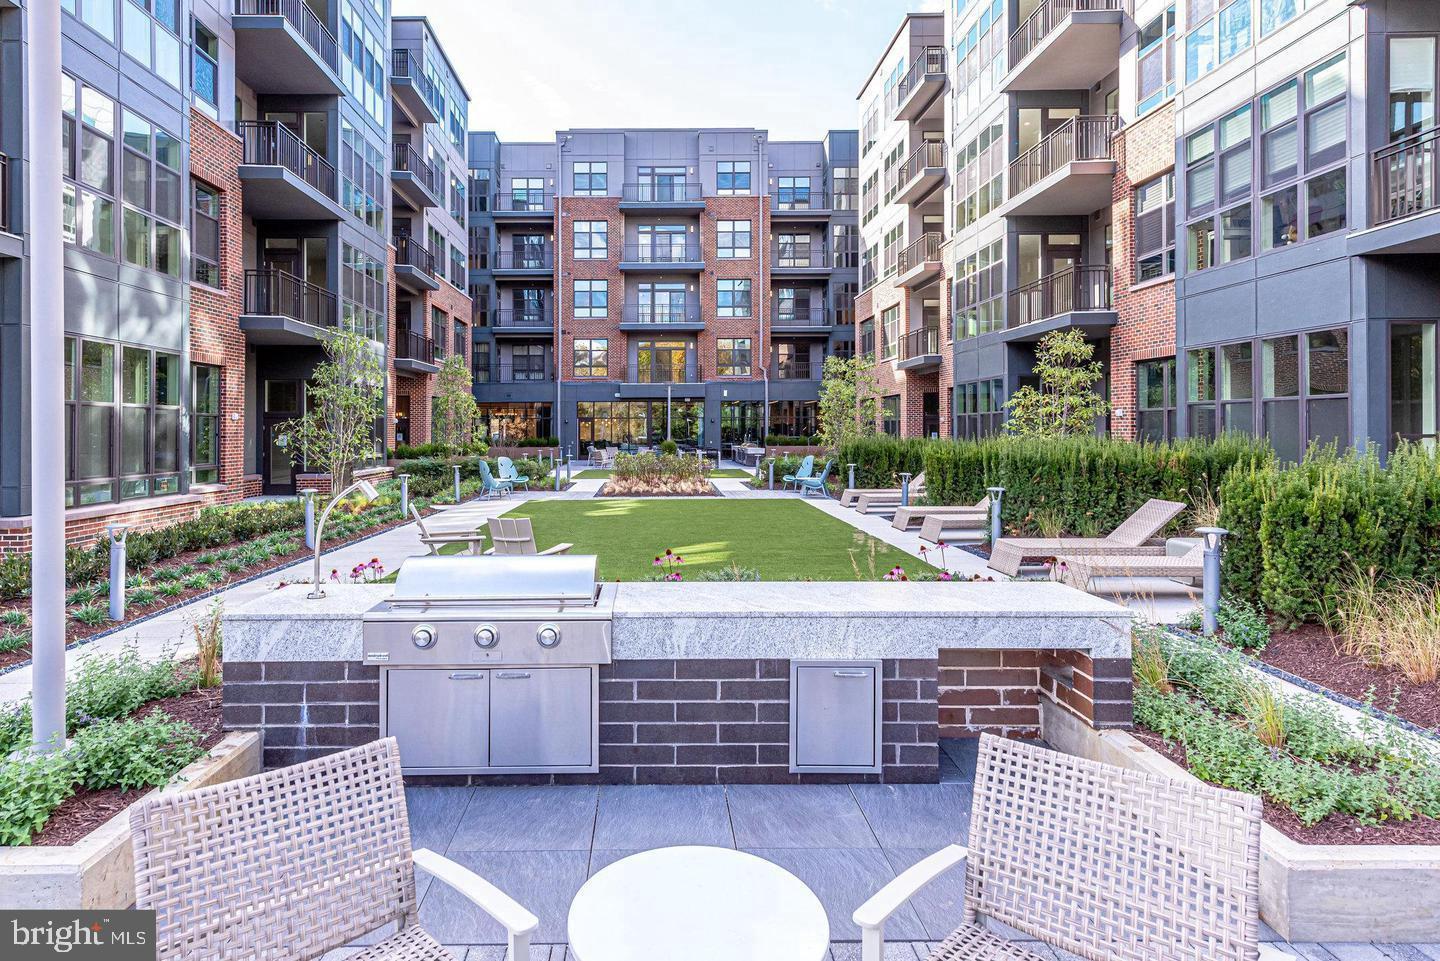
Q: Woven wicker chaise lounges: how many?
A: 6